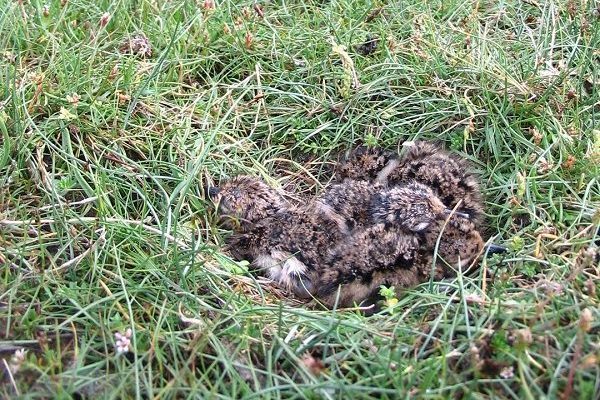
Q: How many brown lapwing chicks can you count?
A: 4